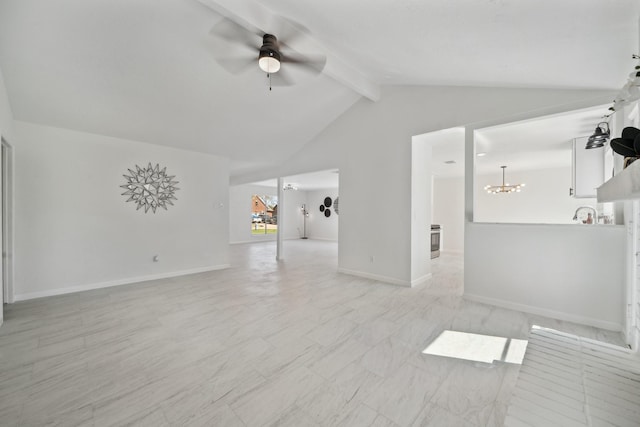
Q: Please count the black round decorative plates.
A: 3